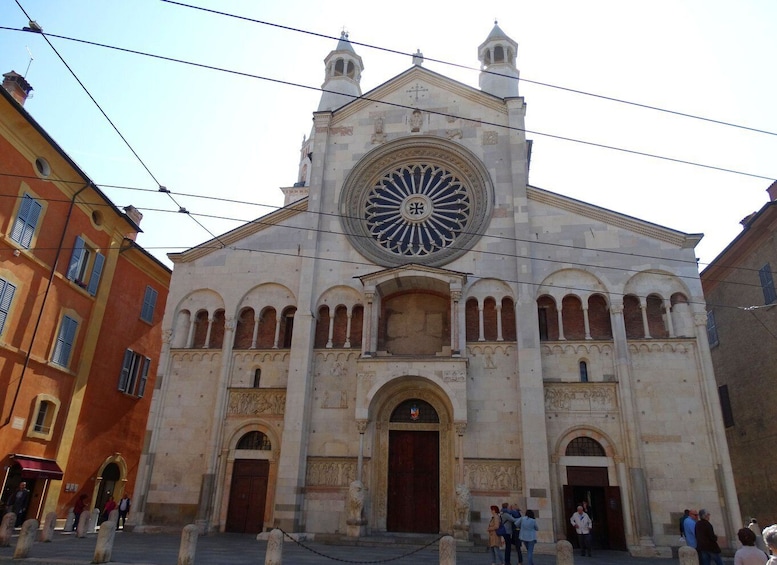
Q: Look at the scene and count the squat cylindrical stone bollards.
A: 13